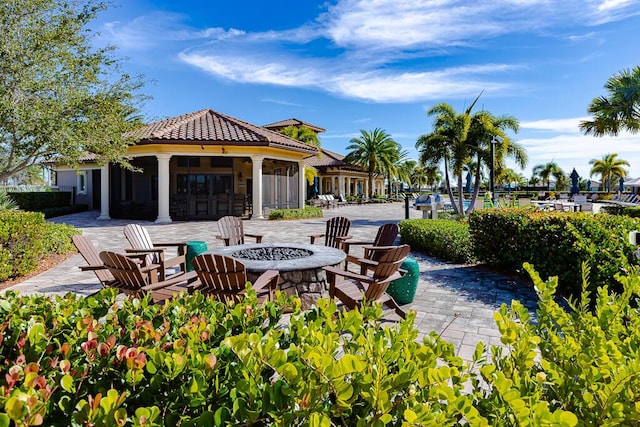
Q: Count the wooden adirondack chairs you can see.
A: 8